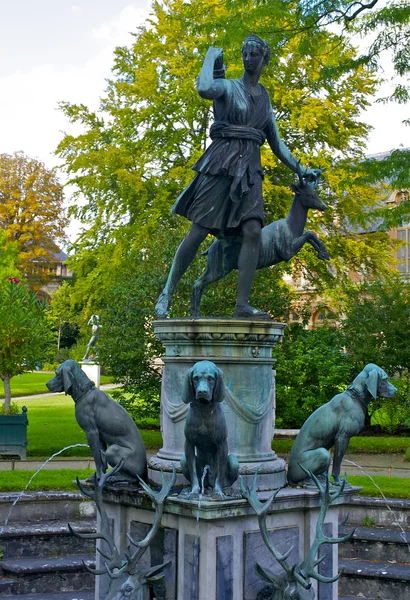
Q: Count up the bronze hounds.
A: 3